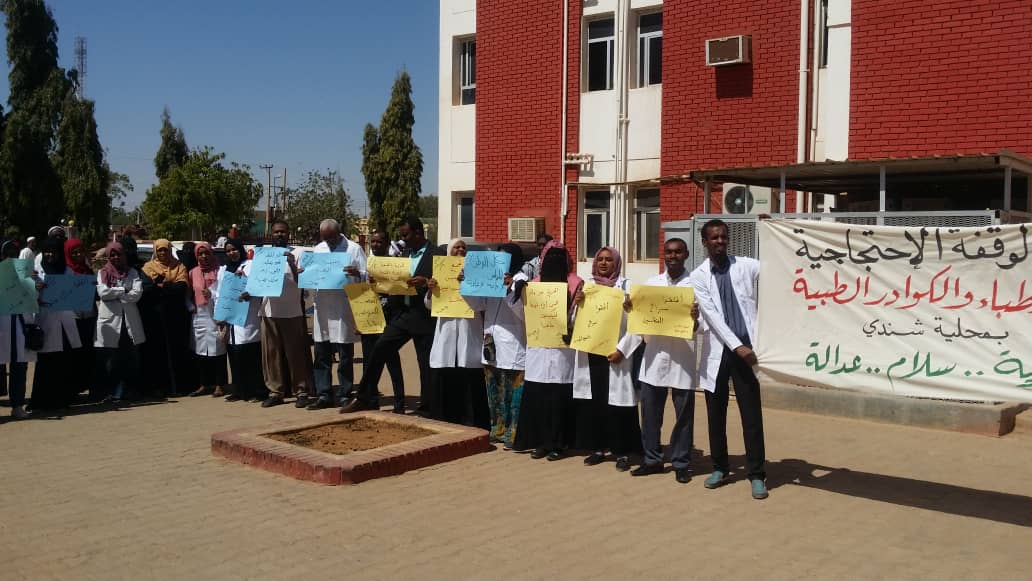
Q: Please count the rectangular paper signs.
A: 12